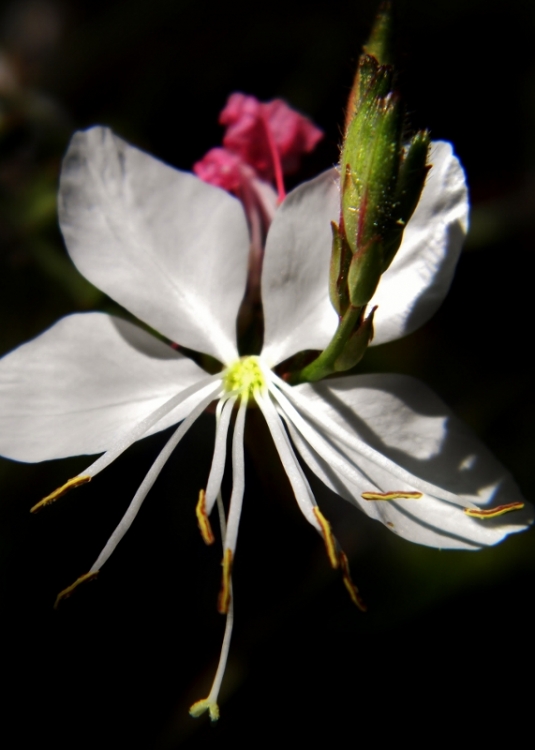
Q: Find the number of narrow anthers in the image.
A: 8